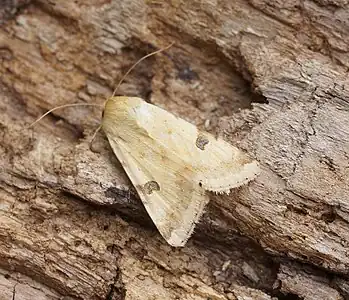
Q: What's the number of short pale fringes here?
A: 2